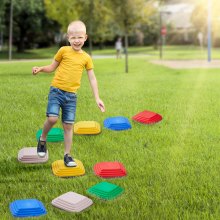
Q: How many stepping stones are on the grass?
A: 10